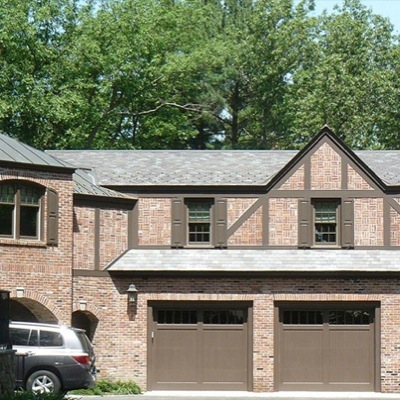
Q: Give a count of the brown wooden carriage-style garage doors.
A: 2